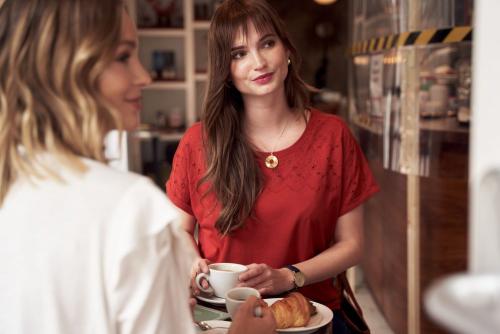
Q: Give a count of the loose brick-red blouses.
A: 1